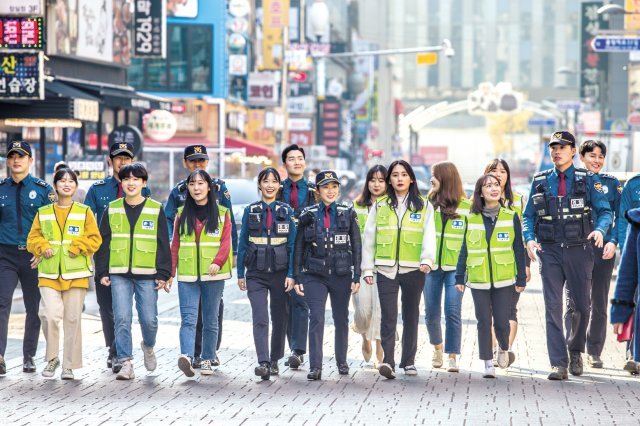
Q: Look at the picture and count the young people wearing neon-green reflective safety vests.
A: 8